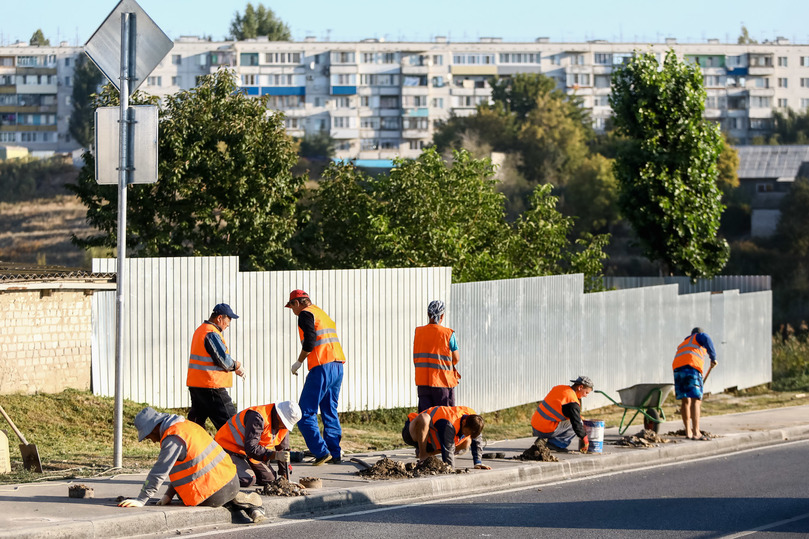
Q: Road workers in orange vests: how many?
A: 8